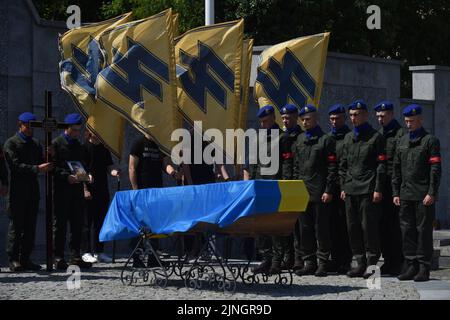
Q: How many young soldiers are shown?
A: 9